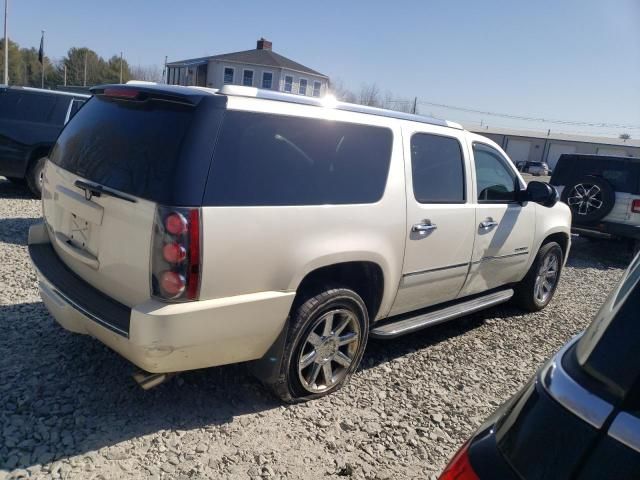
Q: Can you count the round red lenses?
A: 3